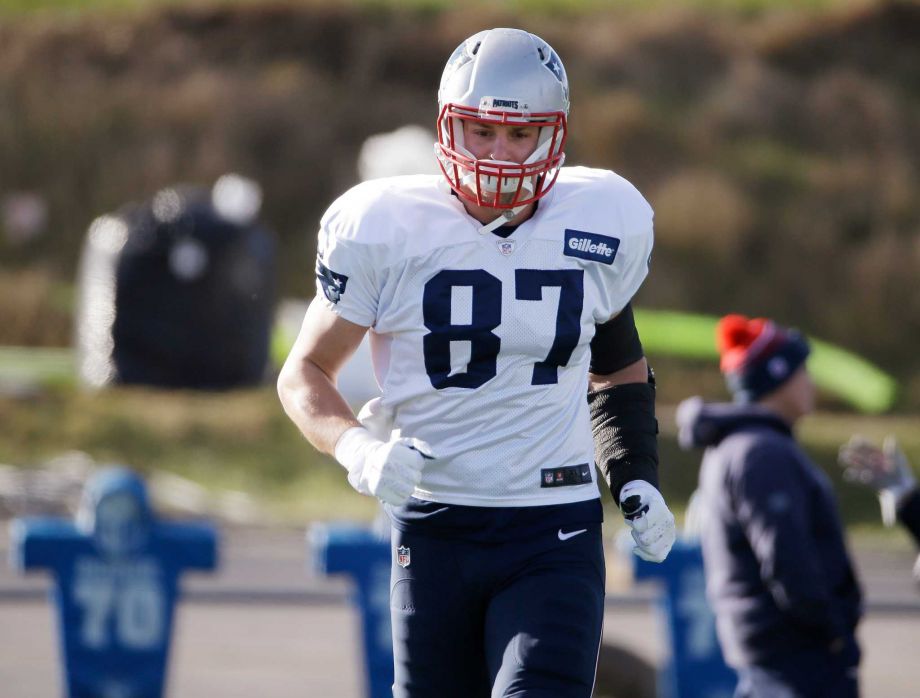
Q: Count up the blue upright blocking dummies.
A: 3